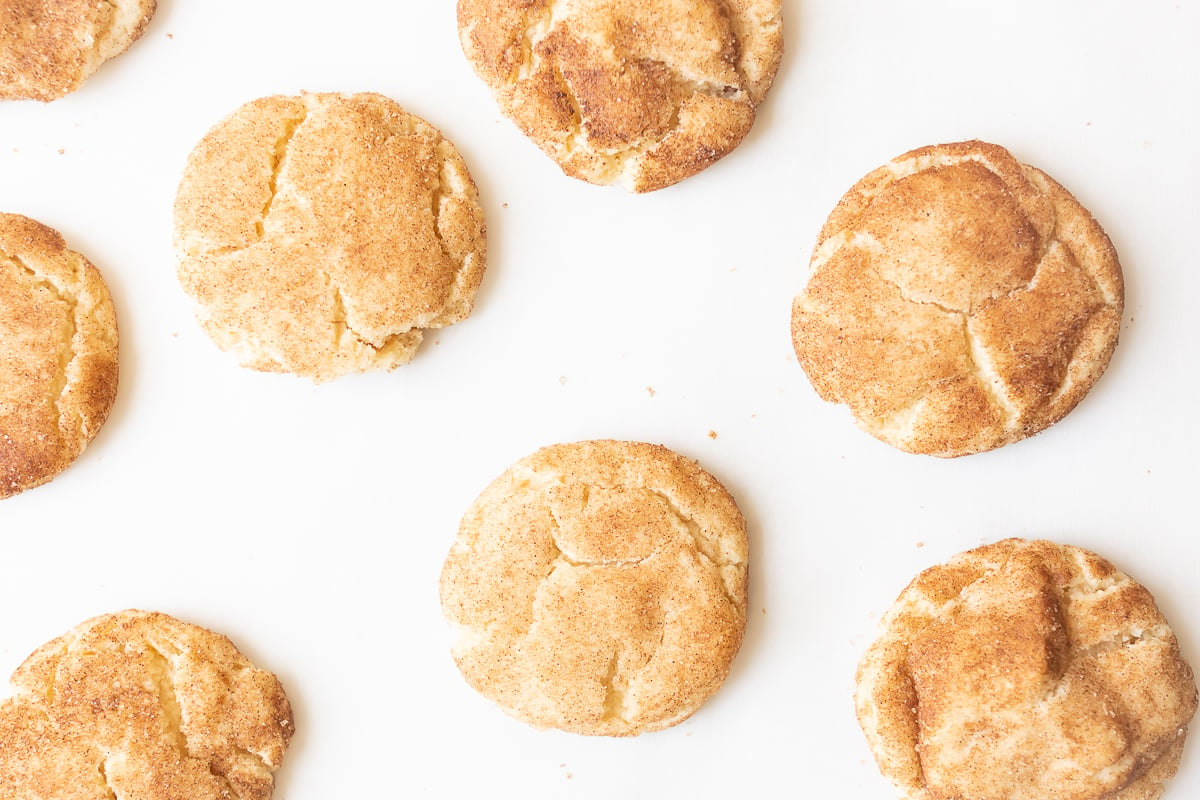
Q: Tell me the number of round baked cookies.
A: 8